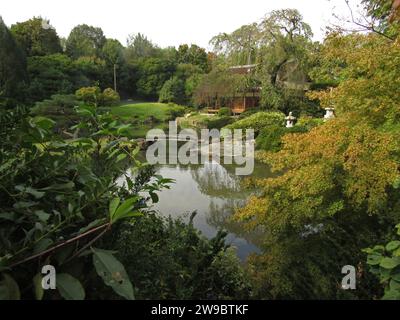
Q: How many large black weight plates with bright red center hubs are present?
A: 0